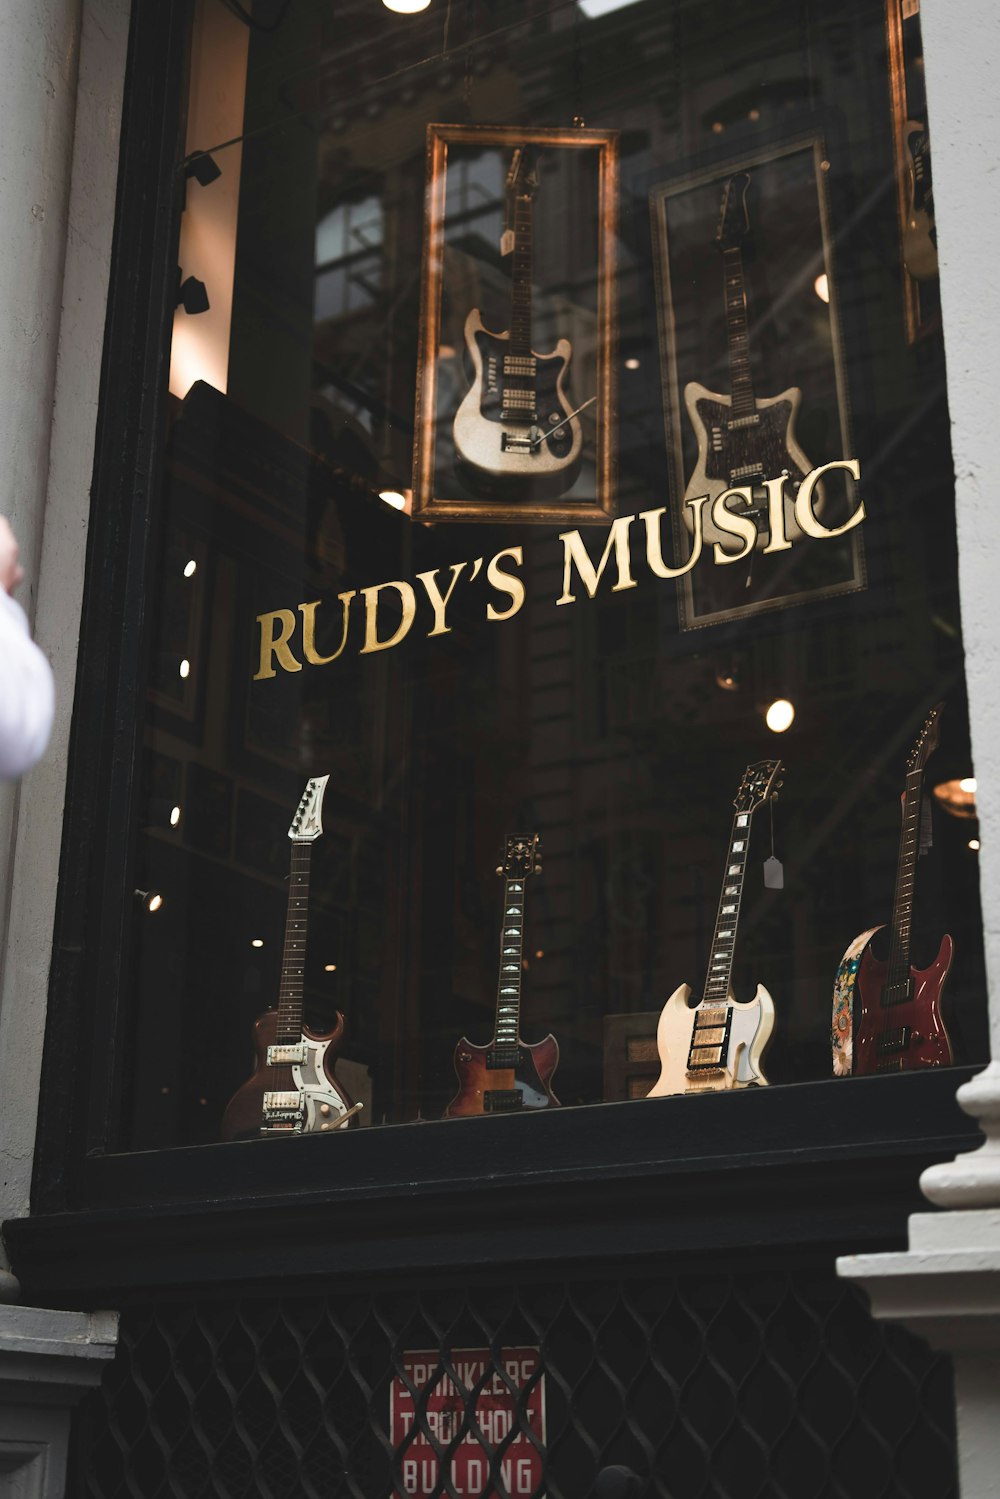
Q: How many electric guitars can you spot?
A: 7